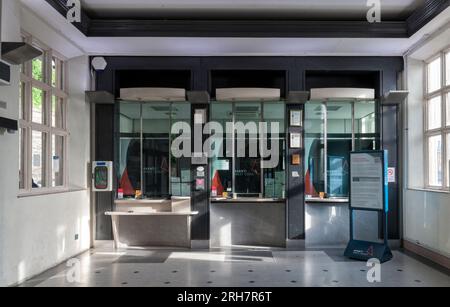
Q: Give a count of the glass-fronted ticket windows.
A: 3